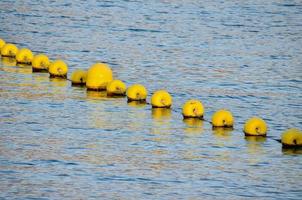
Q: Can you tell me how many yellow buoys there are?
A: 14